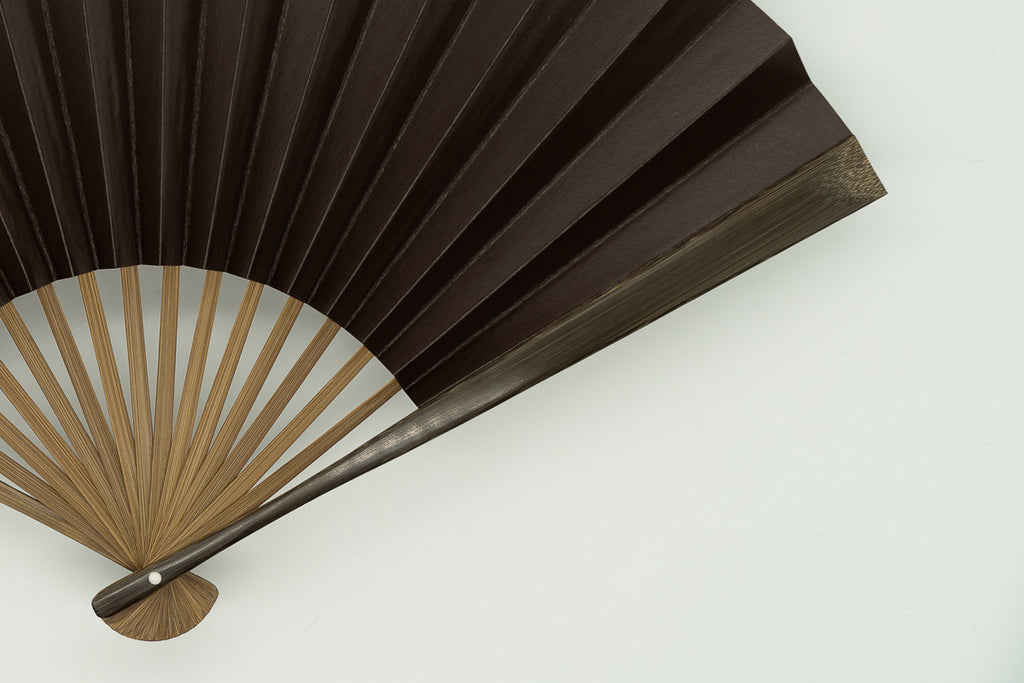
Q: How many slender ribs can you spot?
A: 15